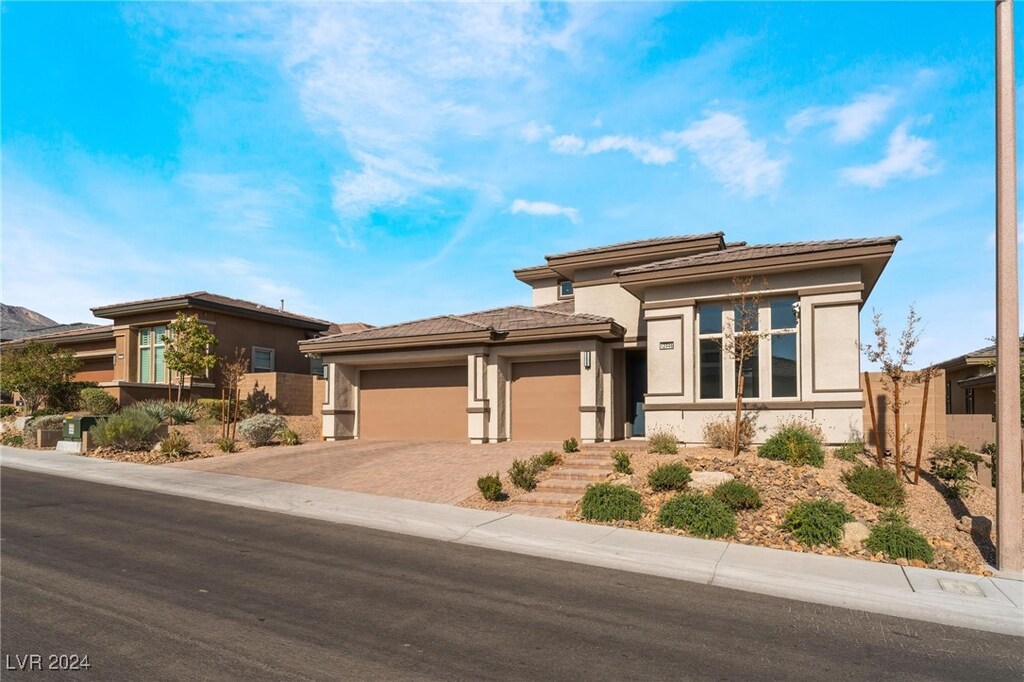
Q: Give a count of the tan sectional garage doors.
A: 2